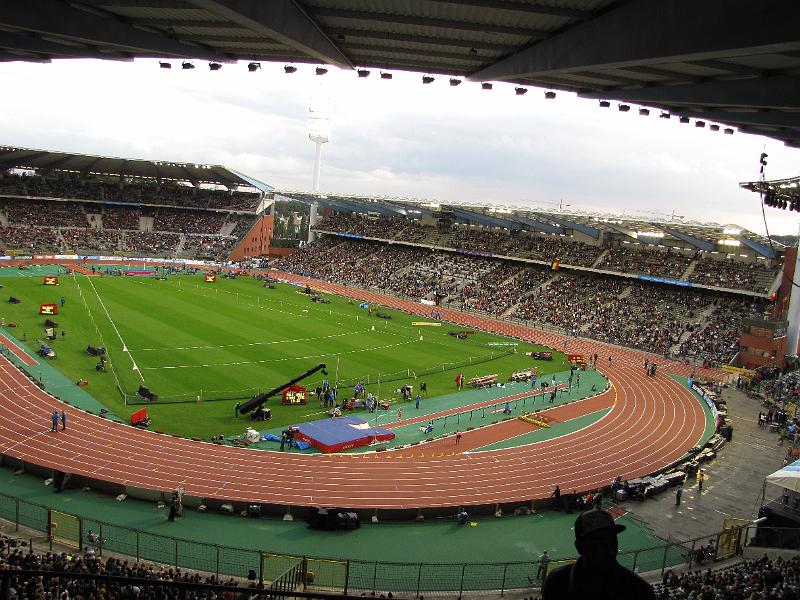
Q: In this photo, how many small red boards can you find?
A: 6